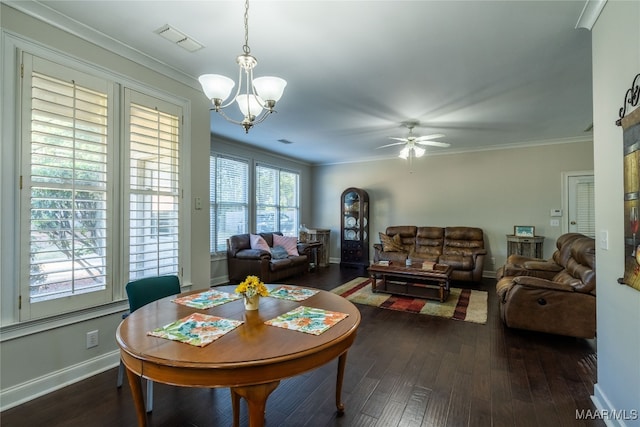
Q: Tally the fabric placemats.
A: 4